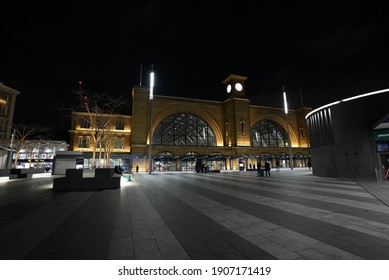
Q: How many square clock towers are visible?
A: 1